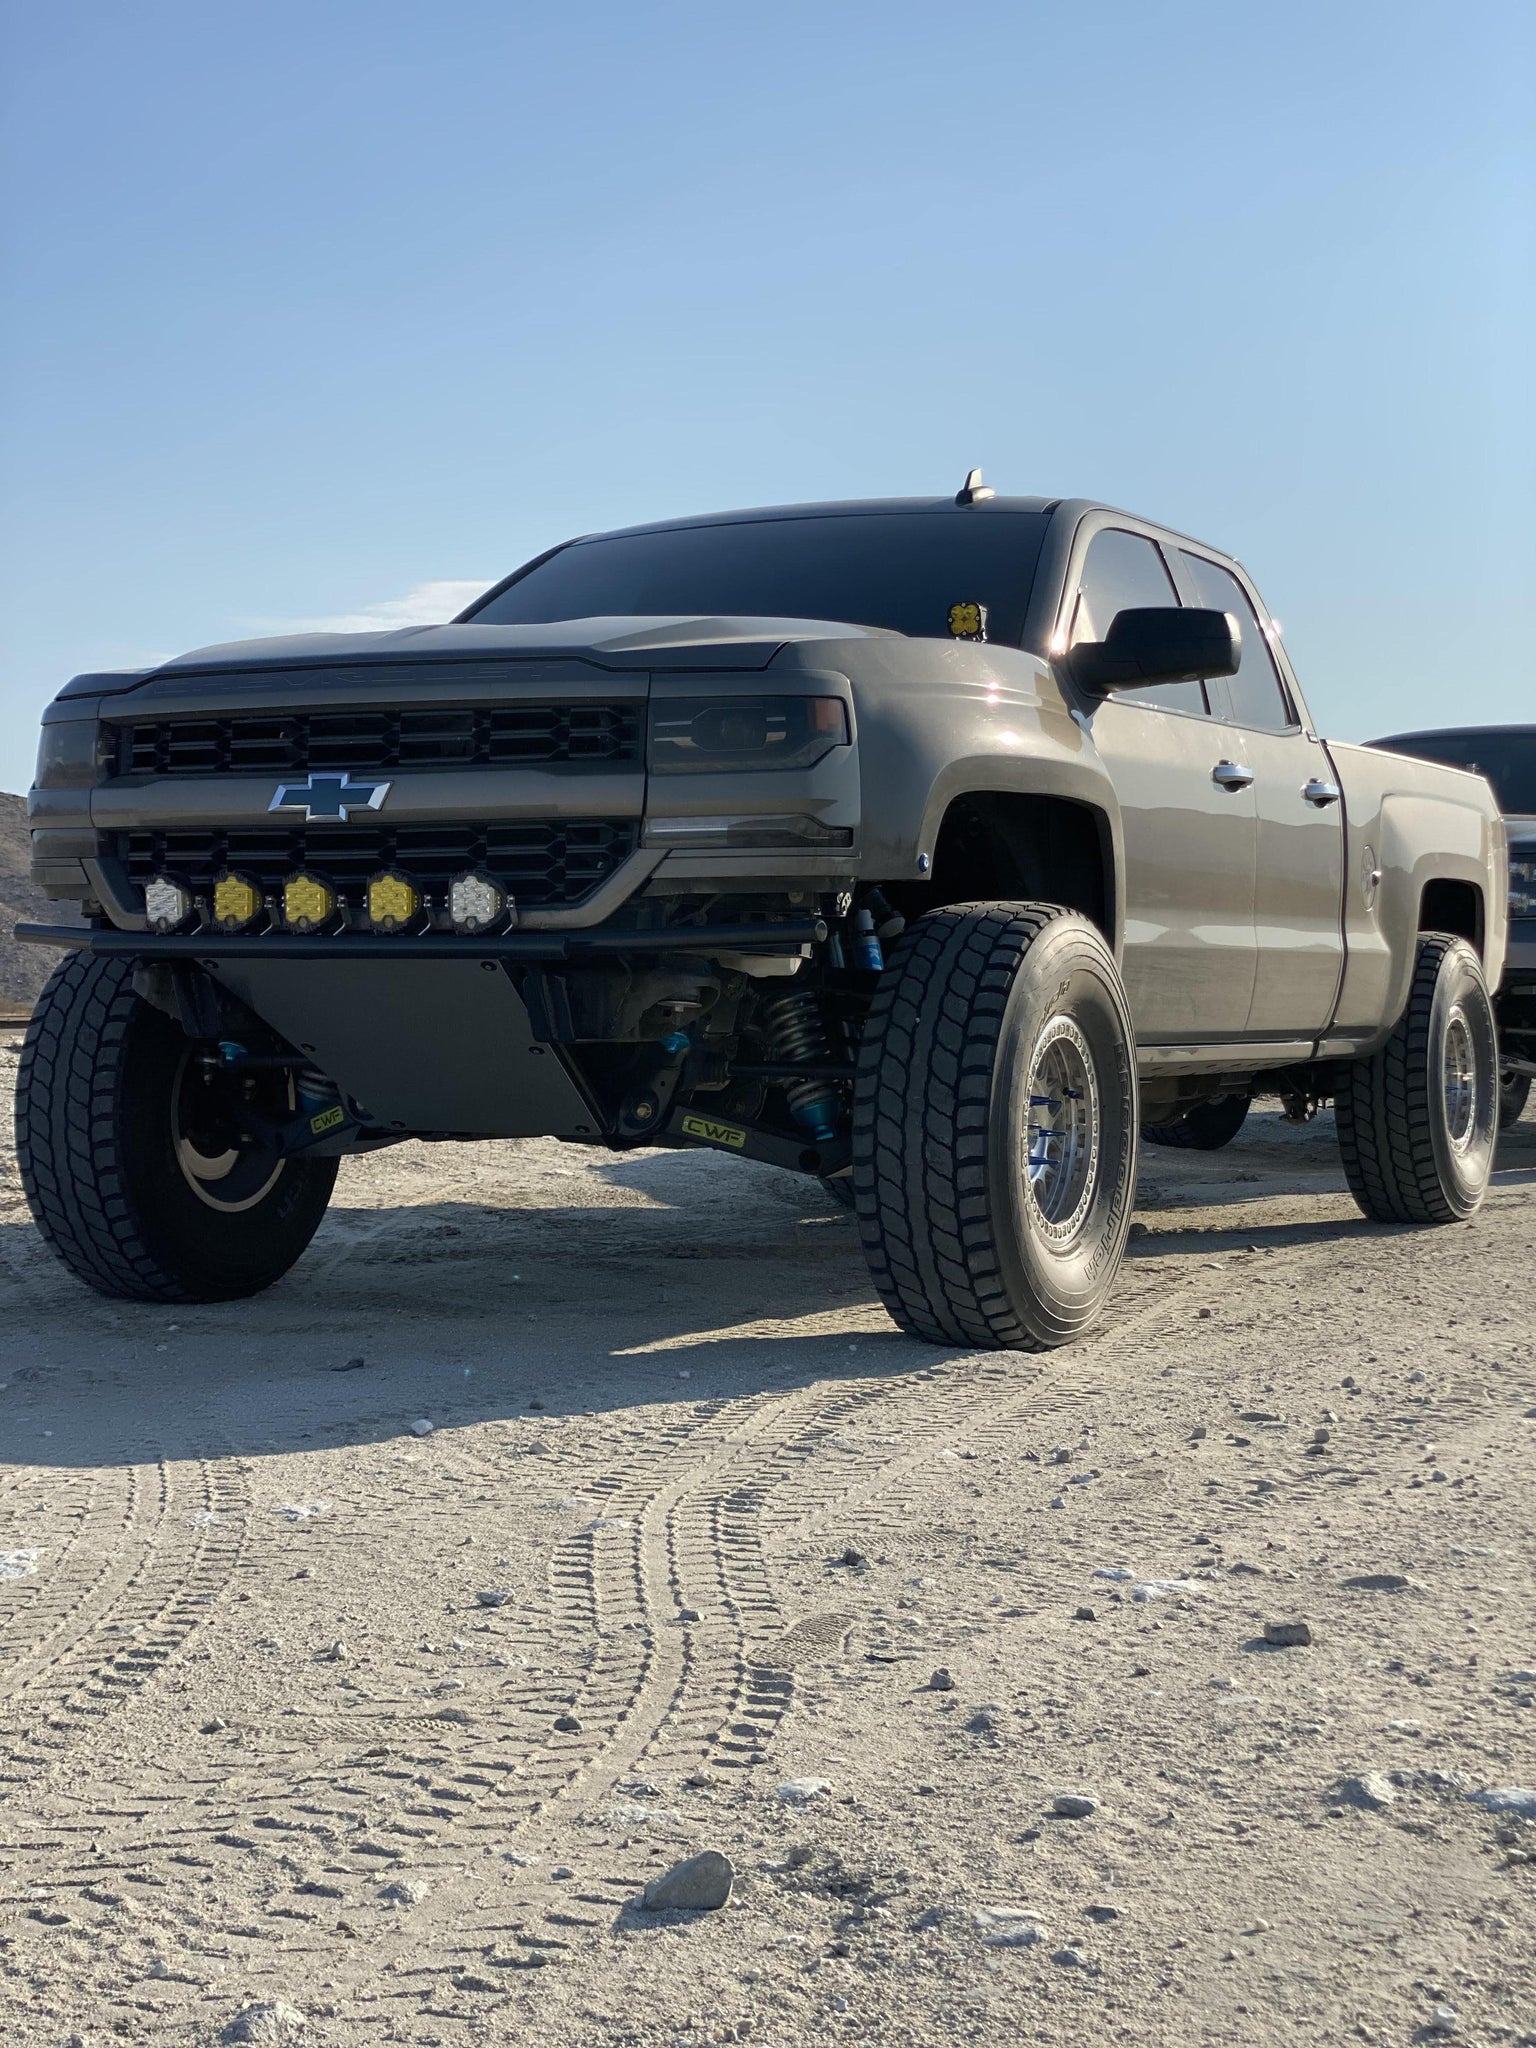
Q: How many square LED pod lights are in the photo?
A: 1